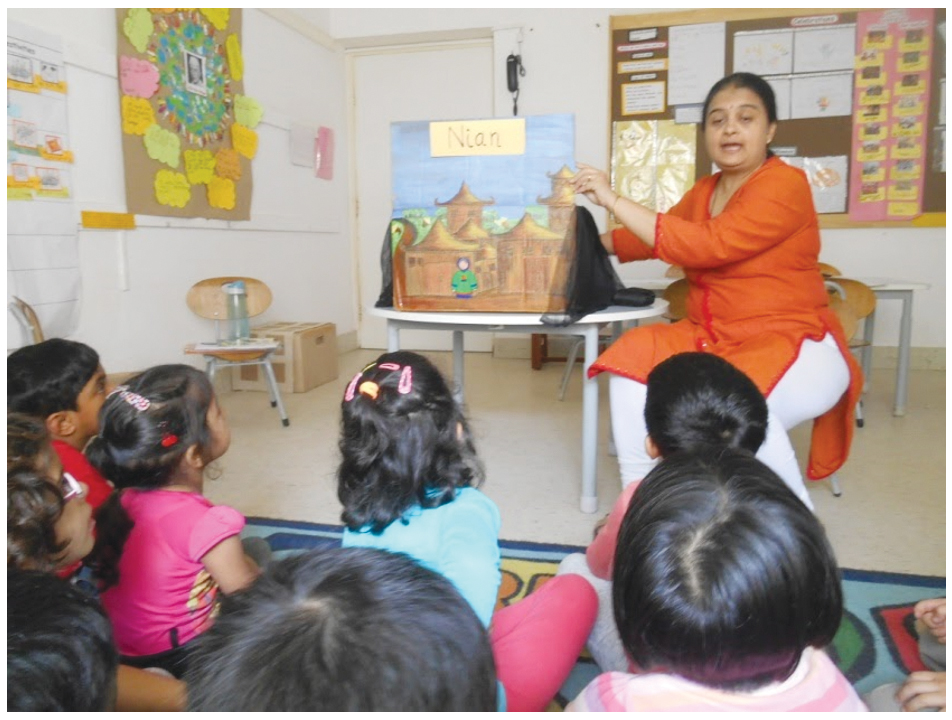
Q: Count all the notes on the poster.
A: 14